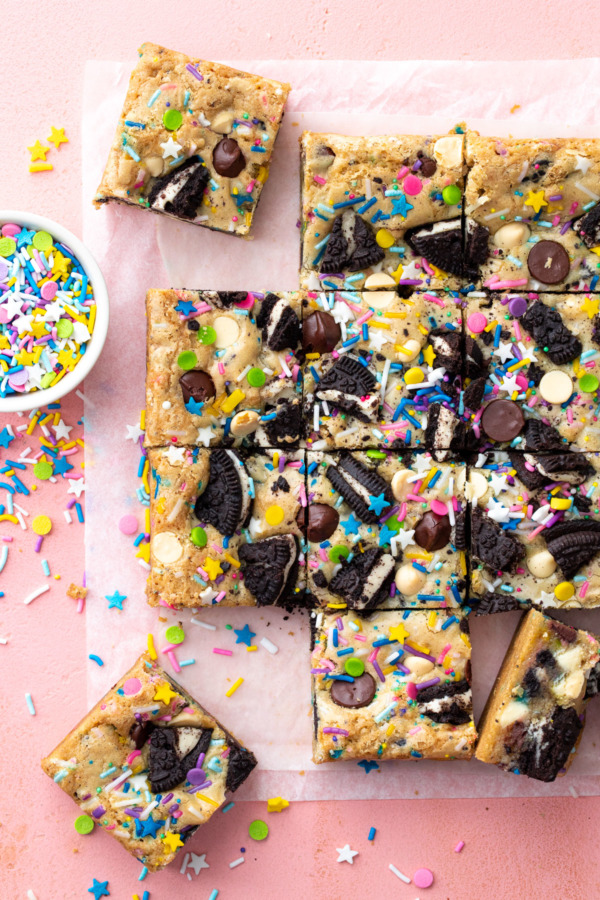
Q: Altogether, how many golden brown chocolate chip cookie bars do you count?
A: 12